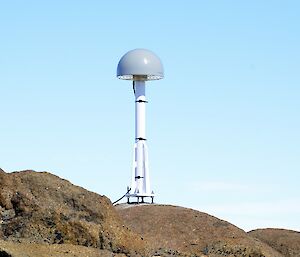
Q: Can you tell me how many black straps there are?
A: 3